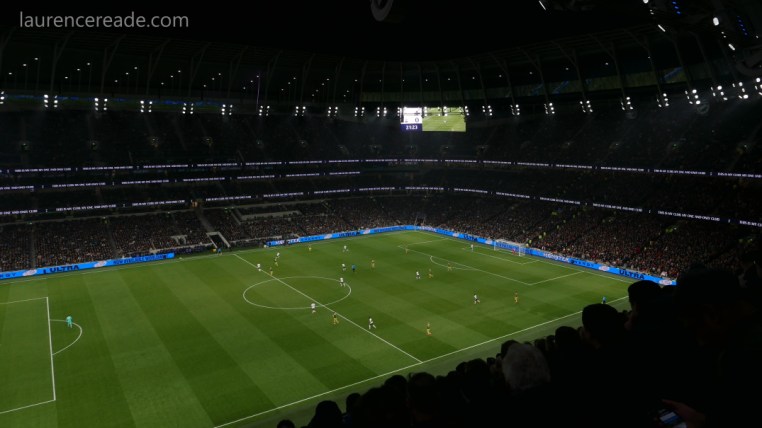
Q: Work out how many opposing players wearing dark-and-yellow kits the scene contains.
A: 10